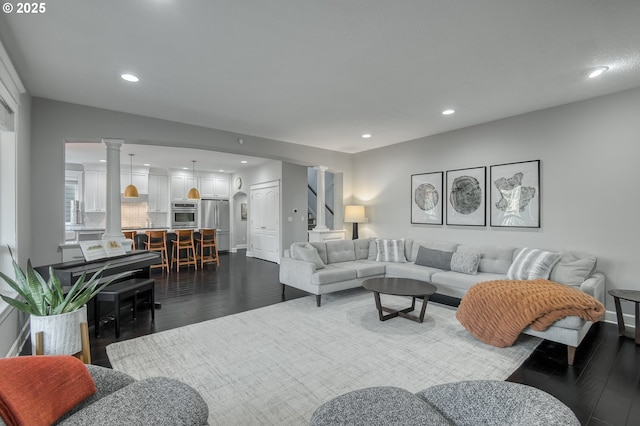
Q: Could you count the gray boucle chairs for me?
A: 2